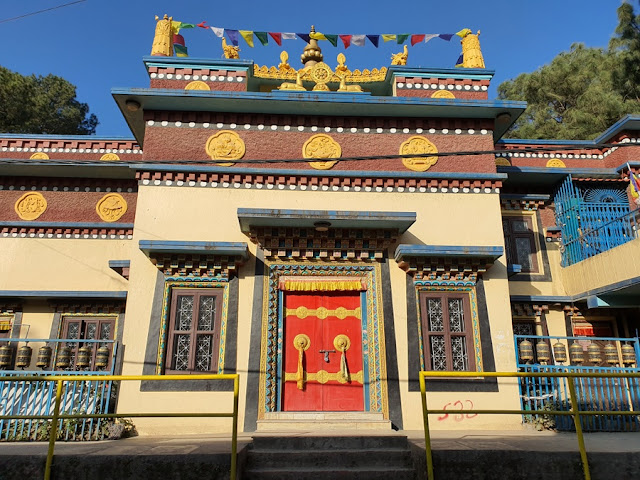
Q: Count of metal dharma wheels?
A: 13